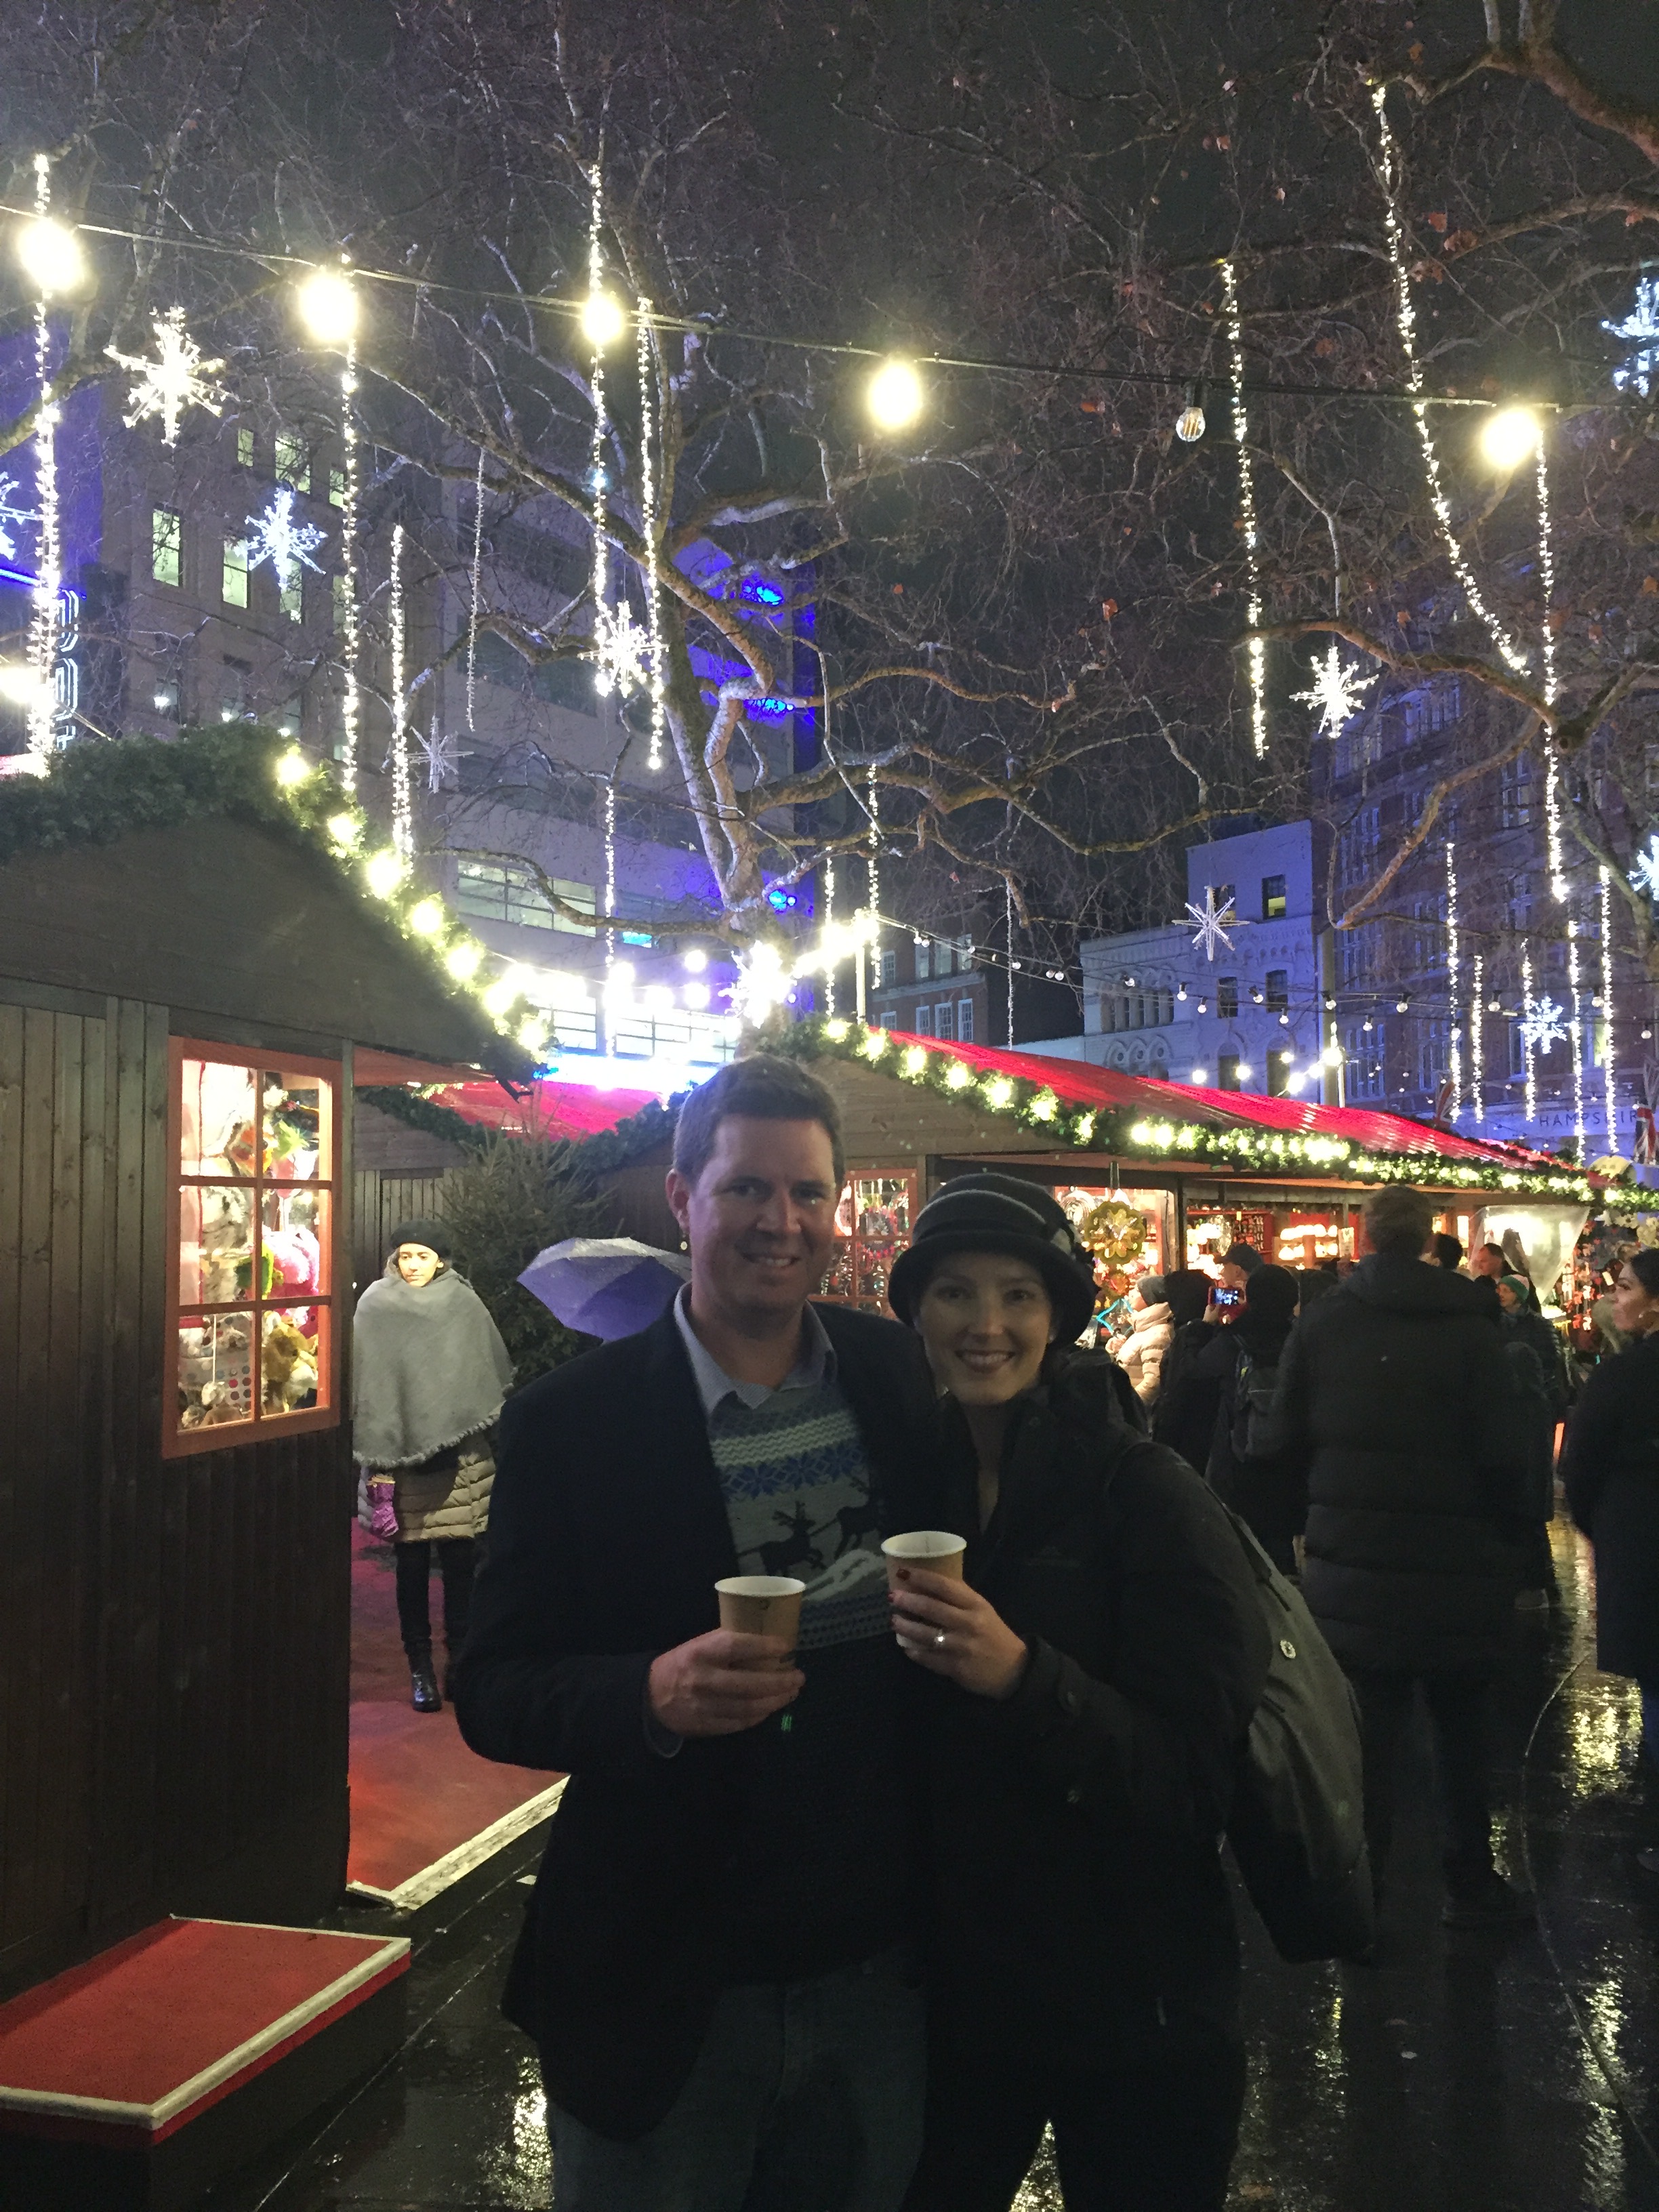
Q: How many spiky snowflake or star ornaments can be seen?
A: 11